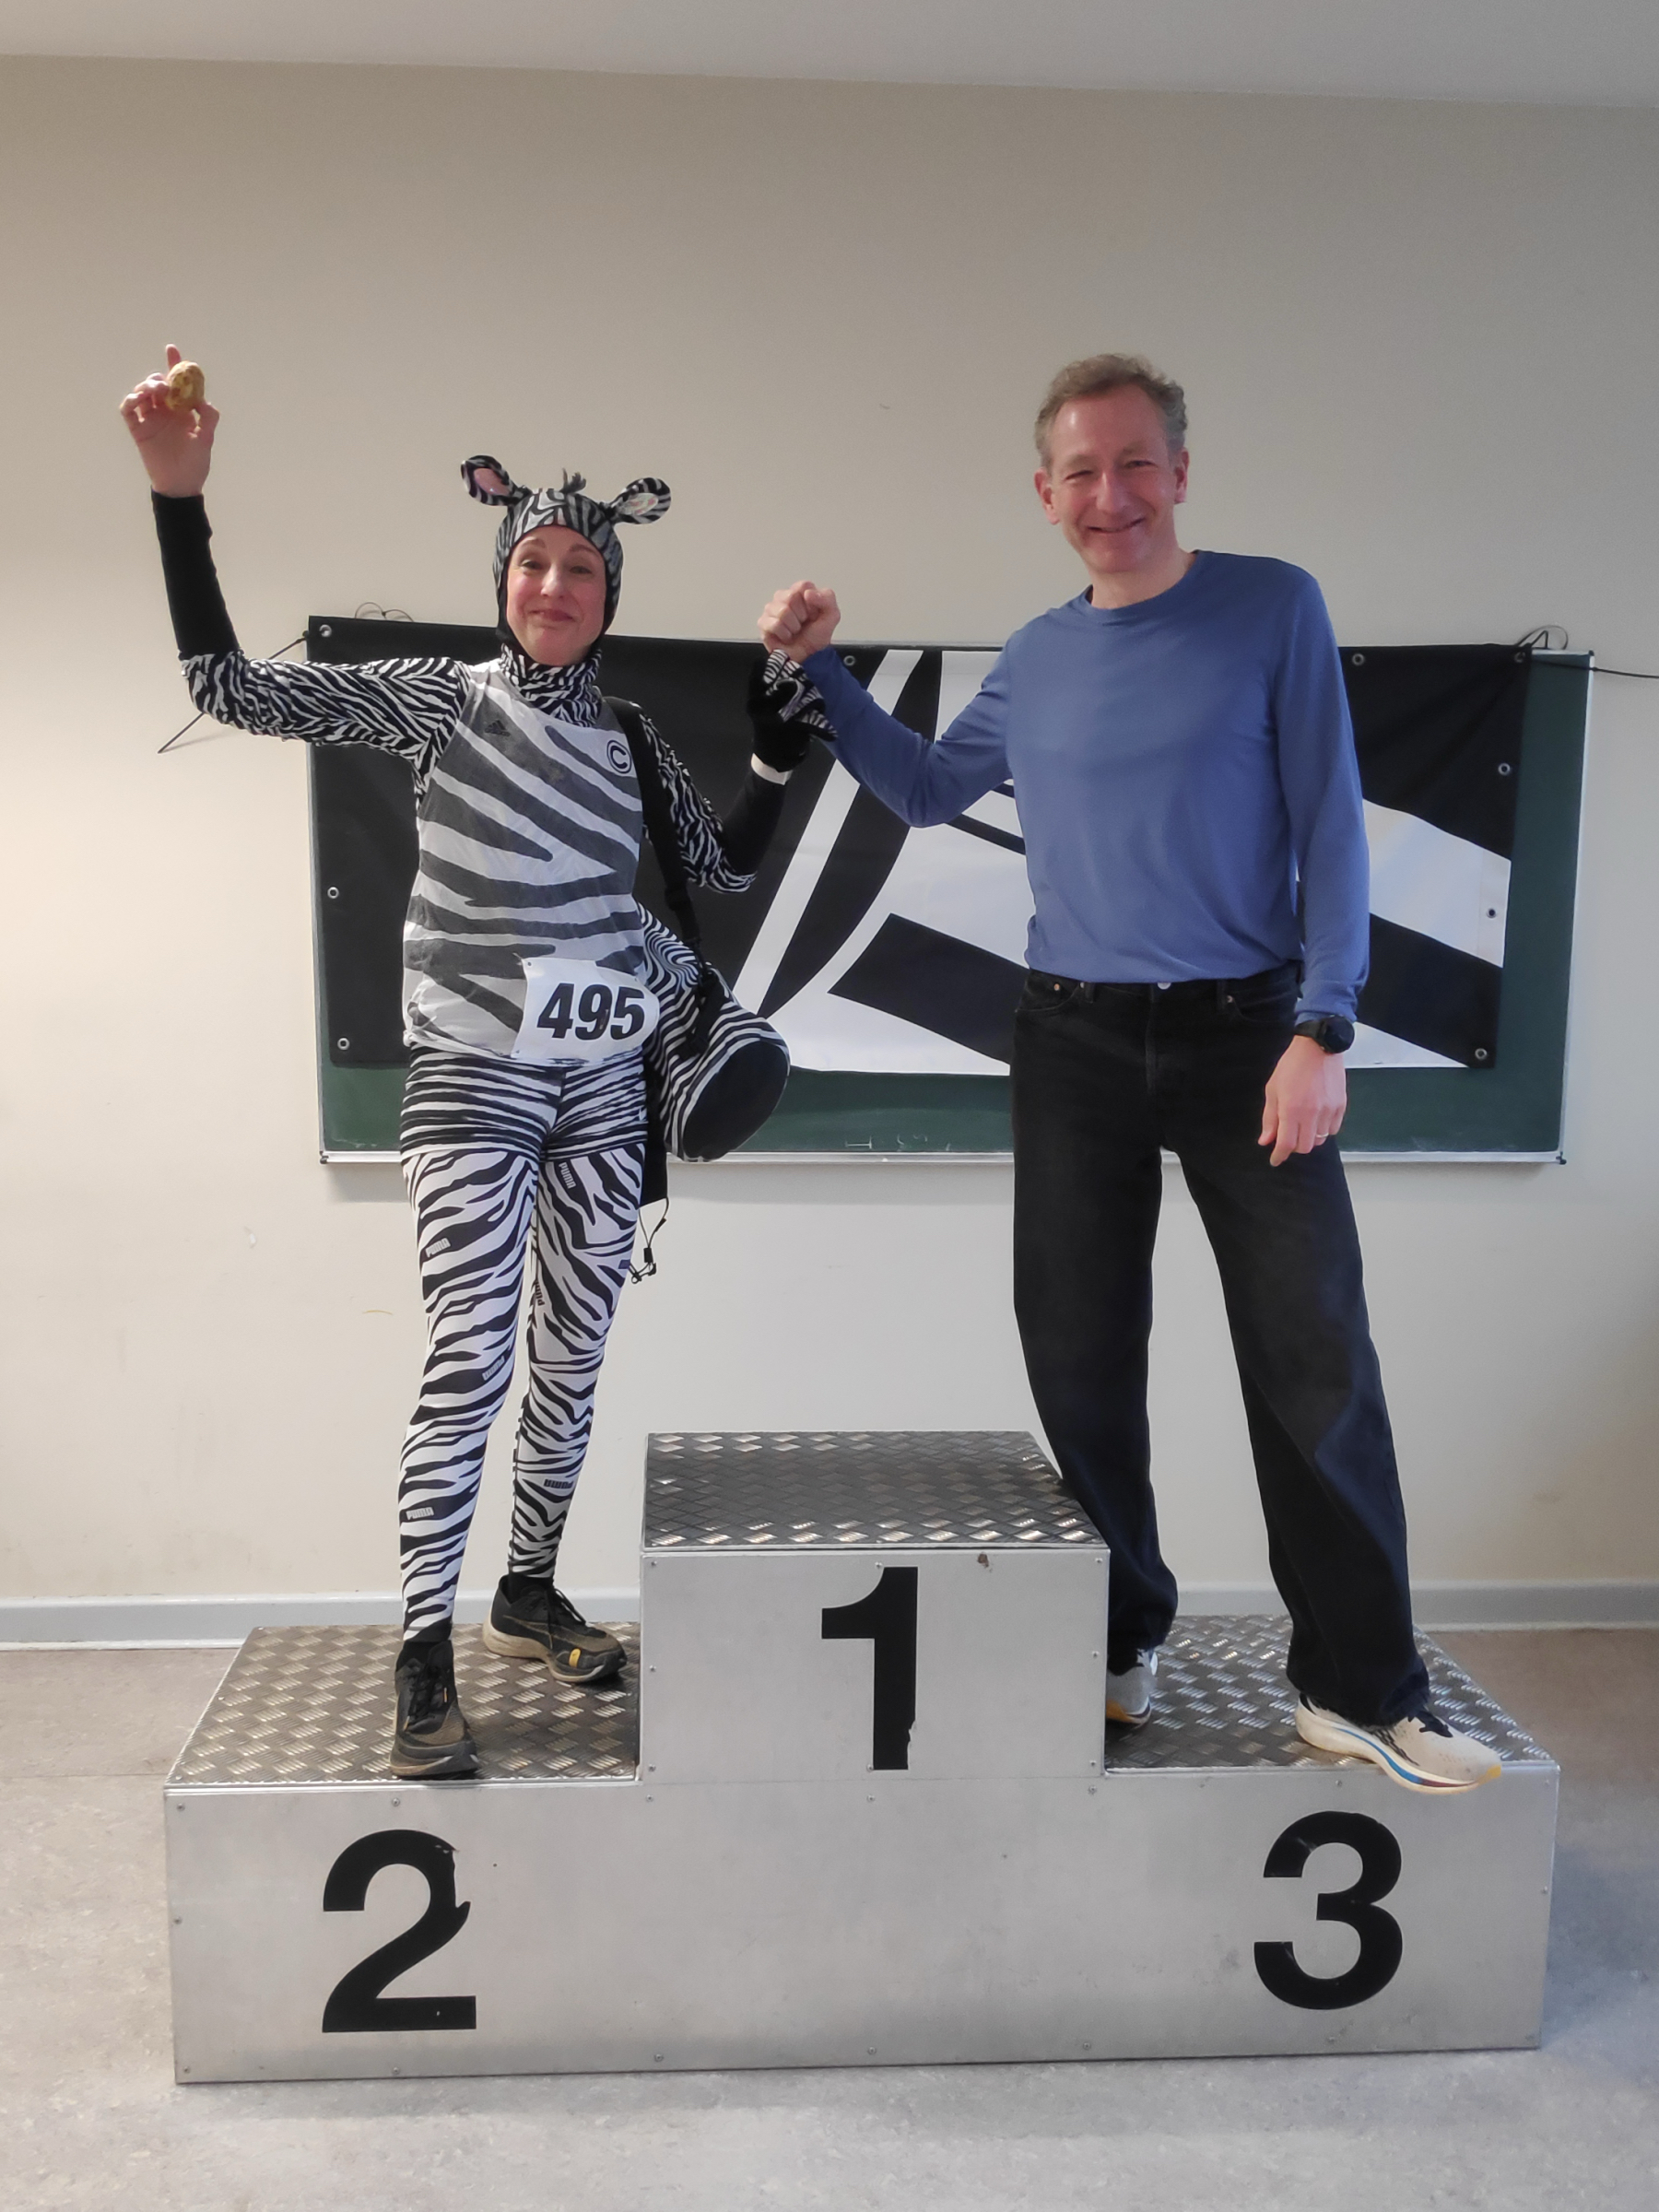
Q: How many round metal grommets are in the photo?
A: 9